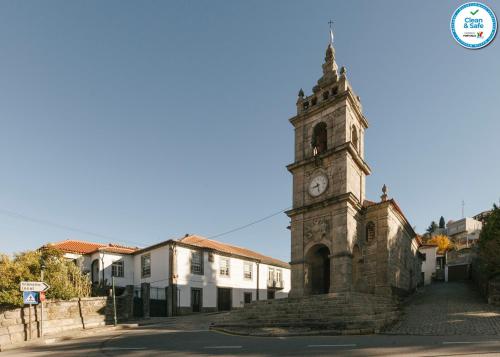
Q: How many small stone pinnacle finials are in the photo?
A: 3